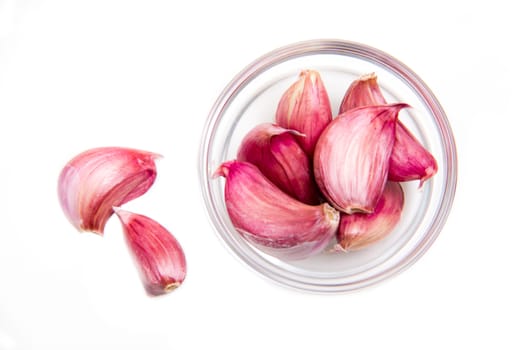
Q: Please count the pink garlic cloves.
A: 8